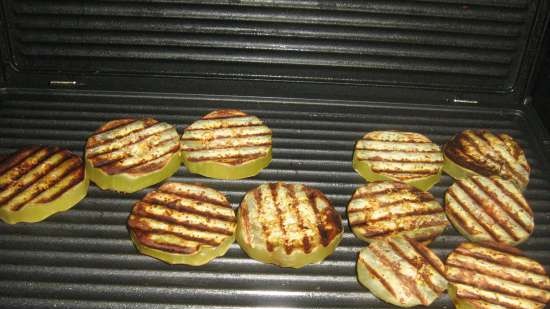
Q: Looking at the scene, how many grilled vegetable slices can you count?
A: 11